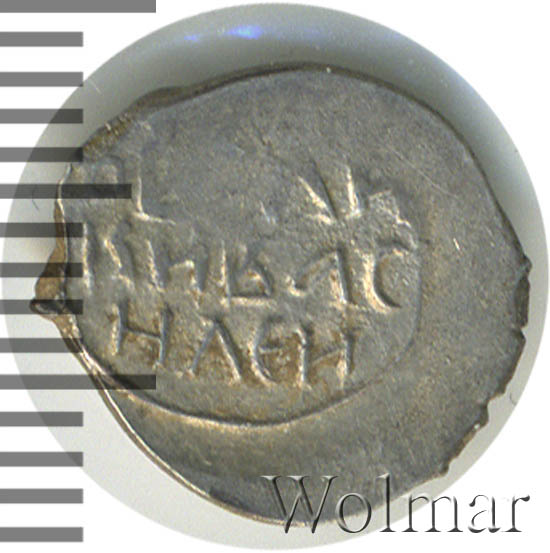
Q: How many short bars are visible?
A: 12